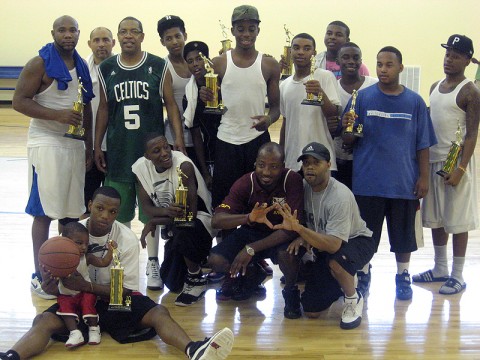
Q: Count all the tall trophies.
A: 9